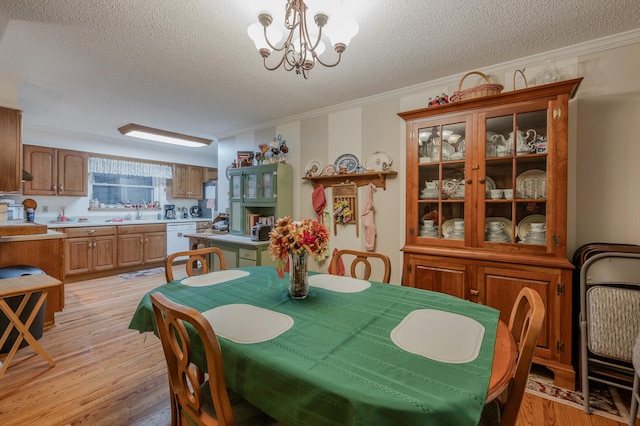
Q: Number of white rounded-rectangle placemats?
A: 4